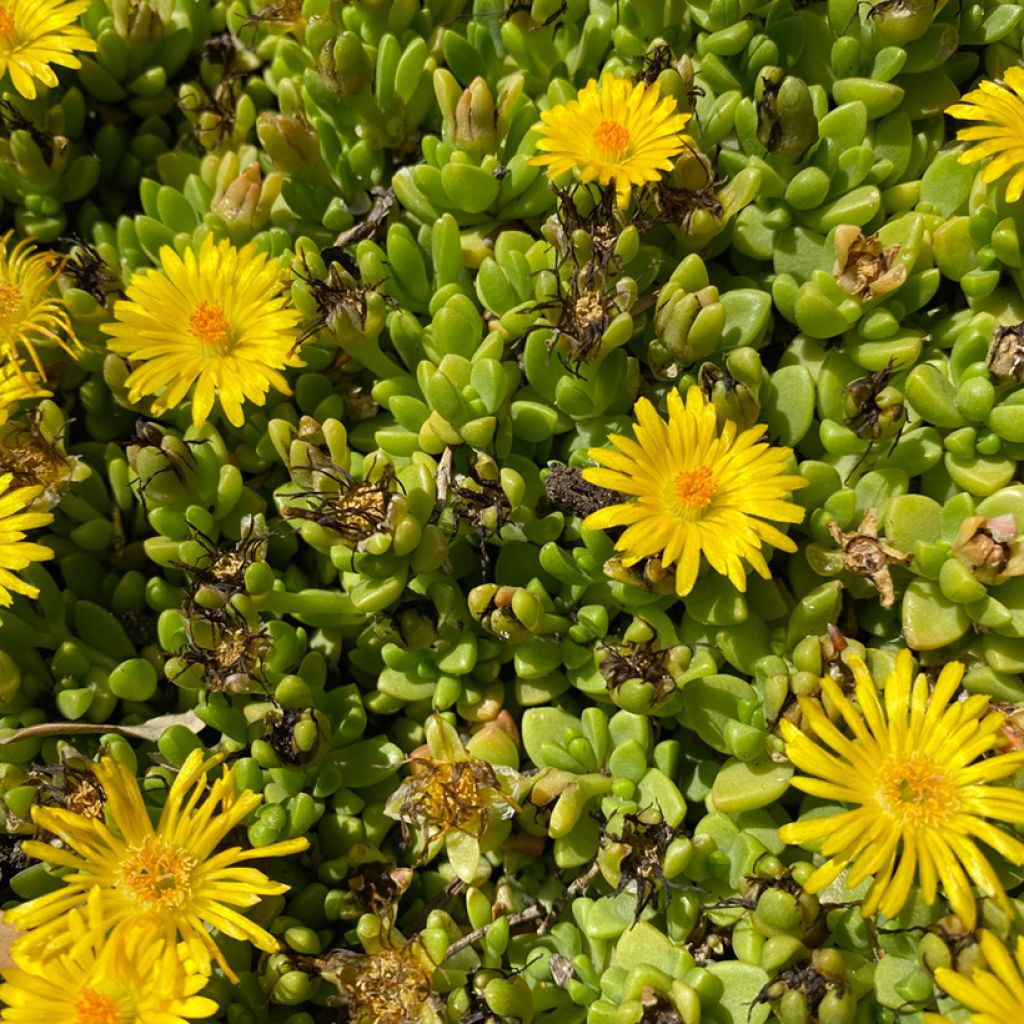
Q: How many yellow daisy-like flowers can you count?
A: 12